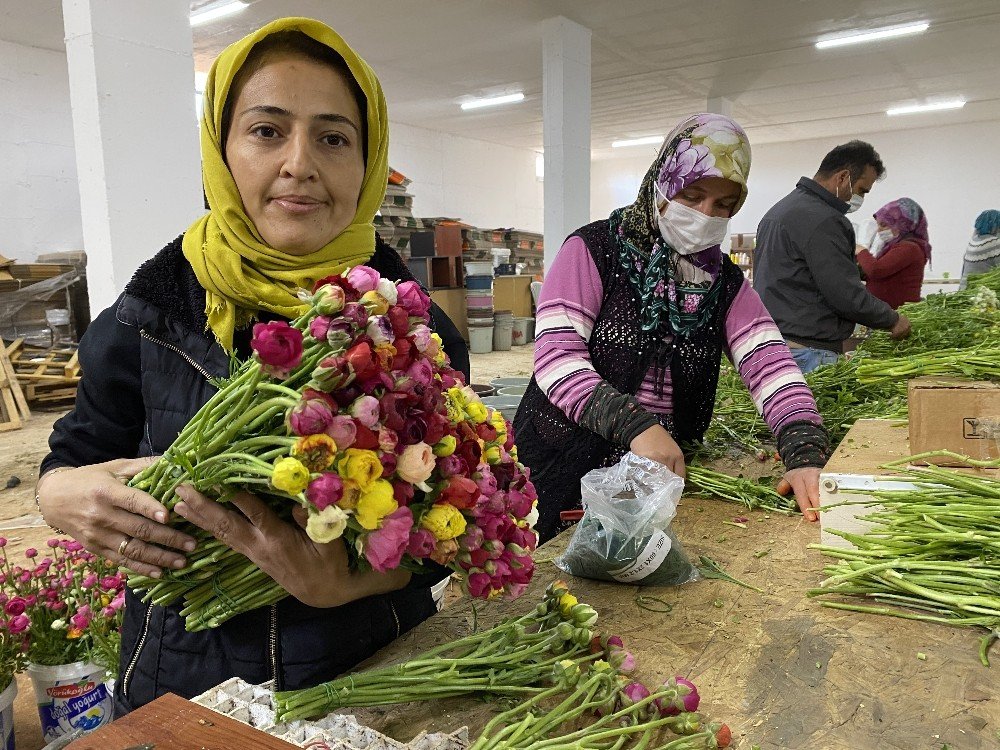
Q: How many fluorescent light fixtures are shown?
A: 5